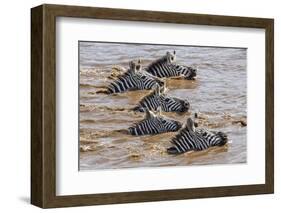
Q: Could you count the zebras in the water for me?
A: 5